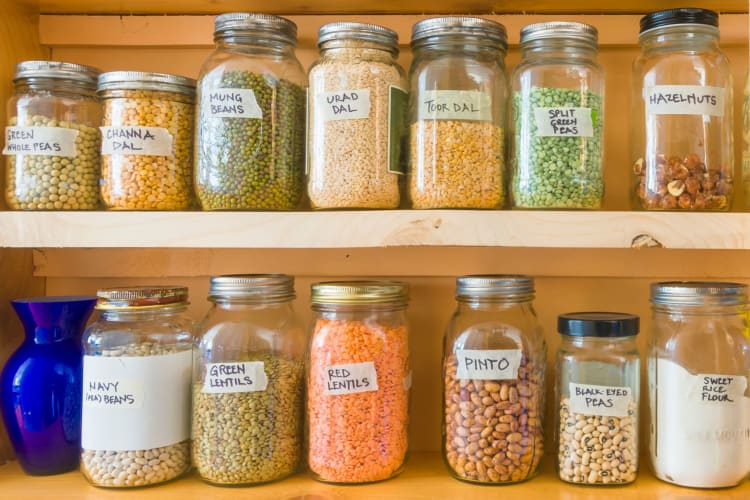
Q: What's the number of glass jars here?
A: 13